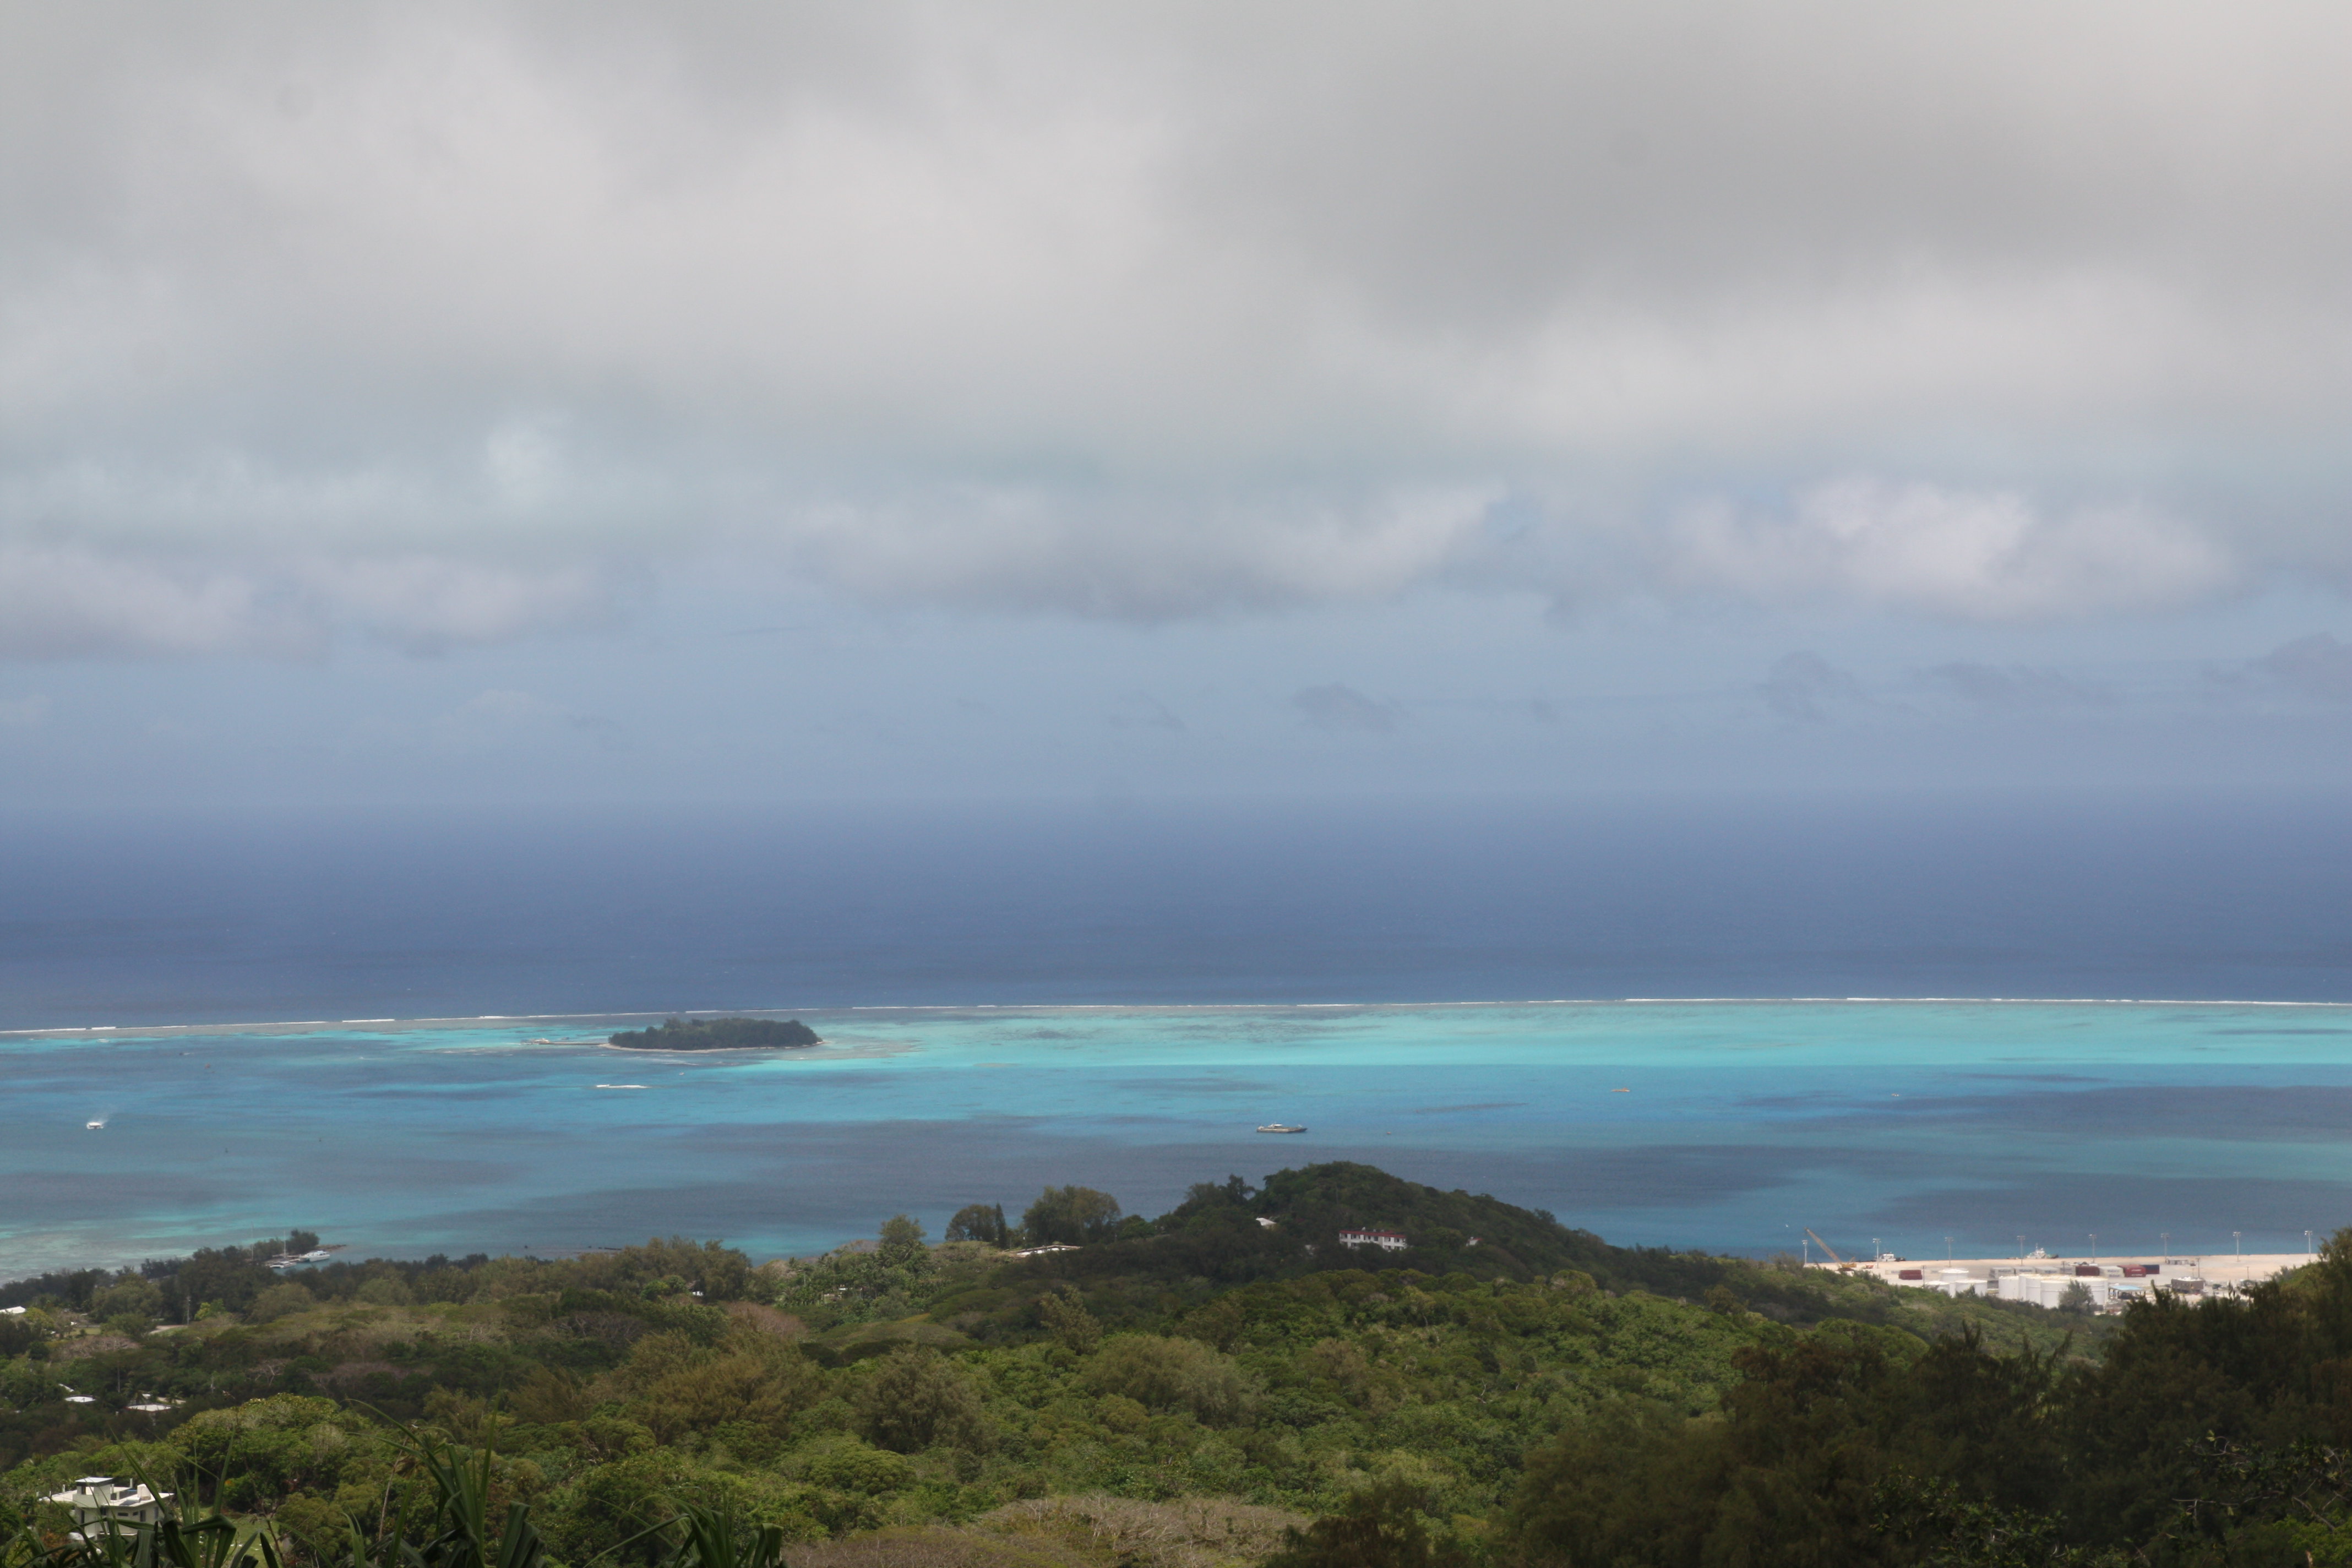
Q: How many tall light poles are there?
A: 8